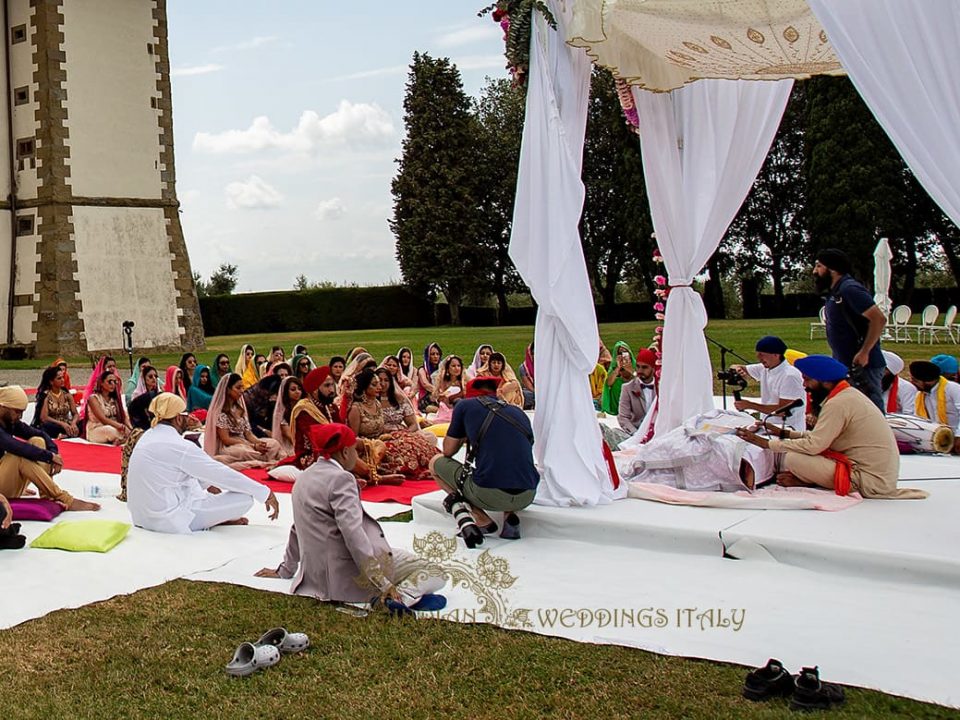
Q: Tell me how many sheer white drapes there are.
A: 3